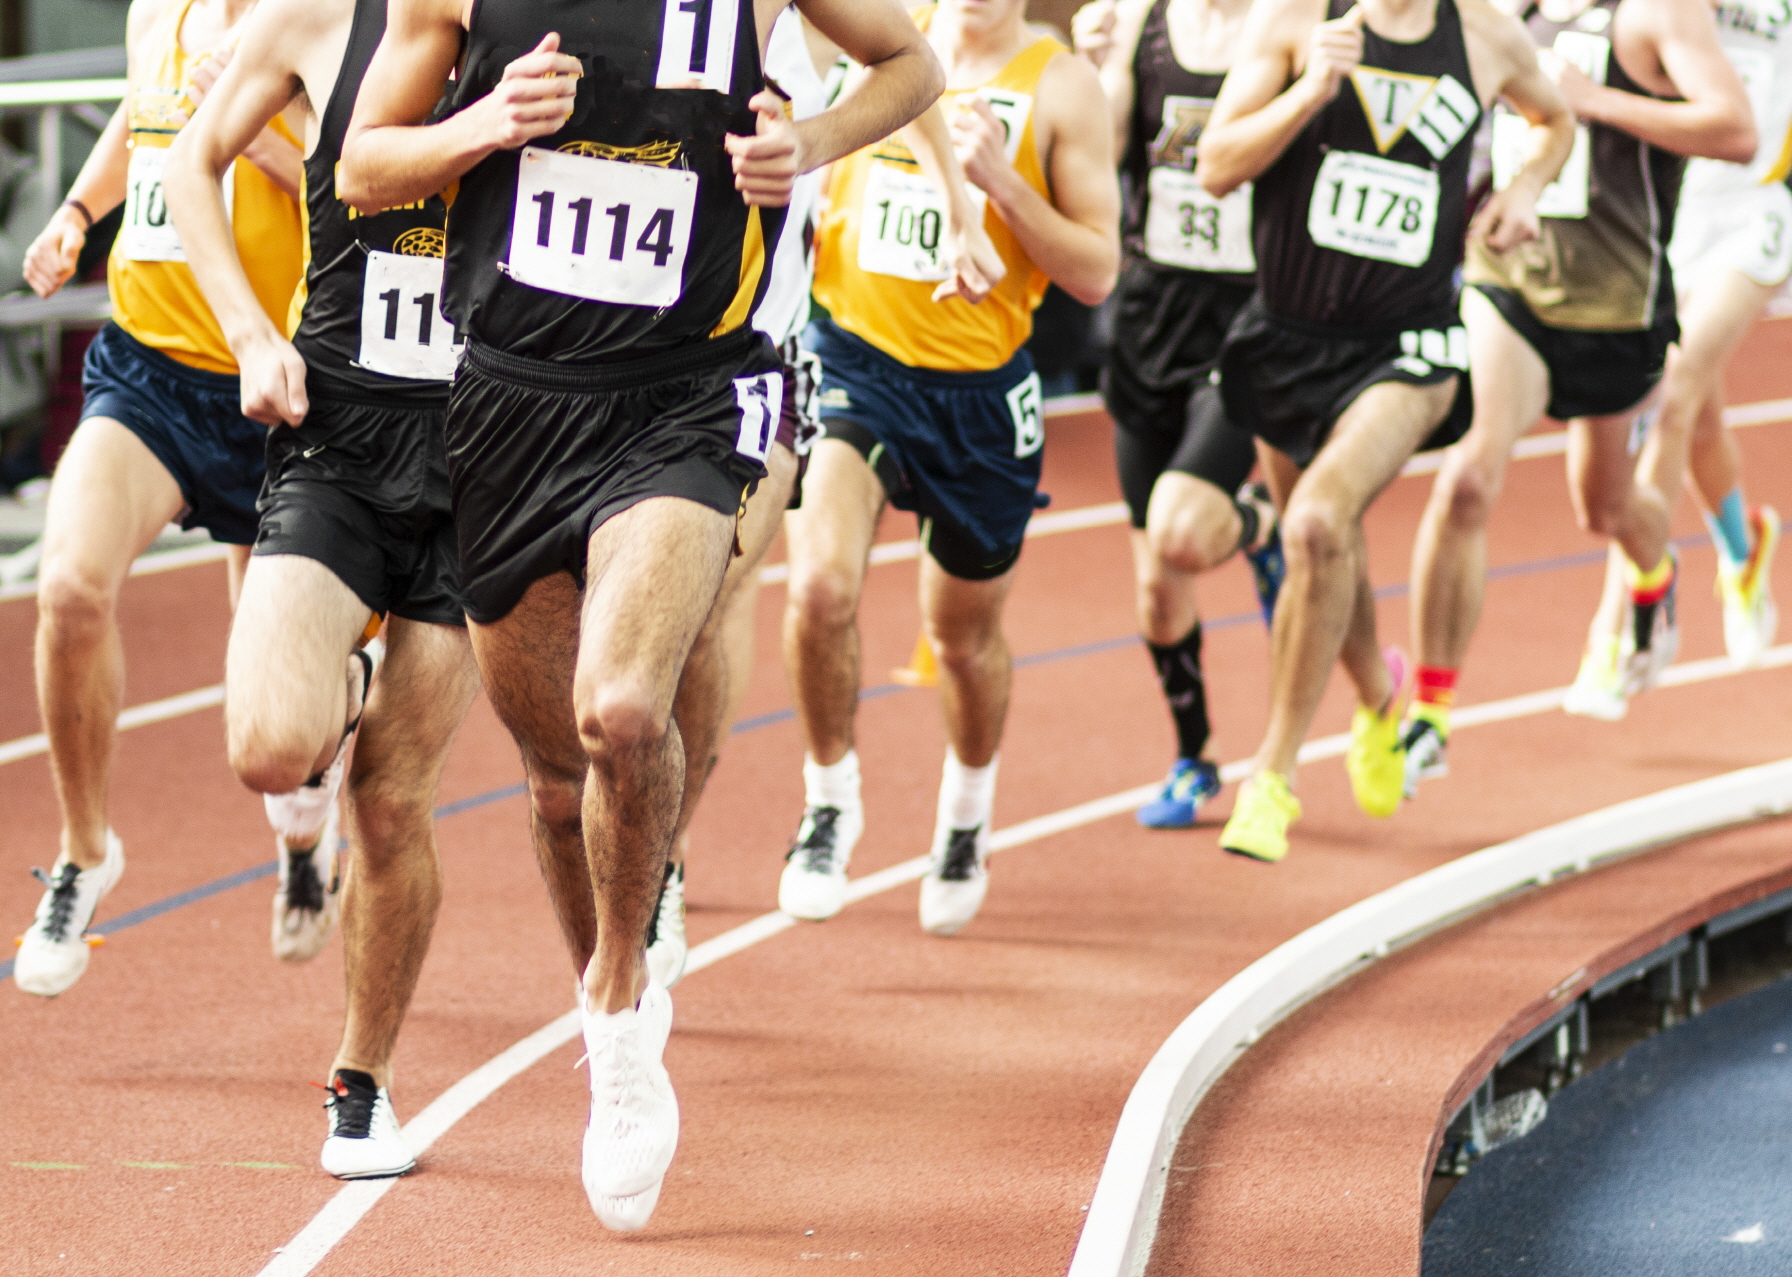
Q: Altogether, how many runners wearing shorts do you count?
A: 9